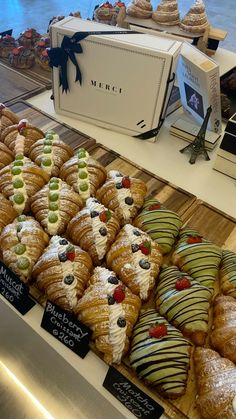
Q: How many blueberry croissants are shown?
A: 5